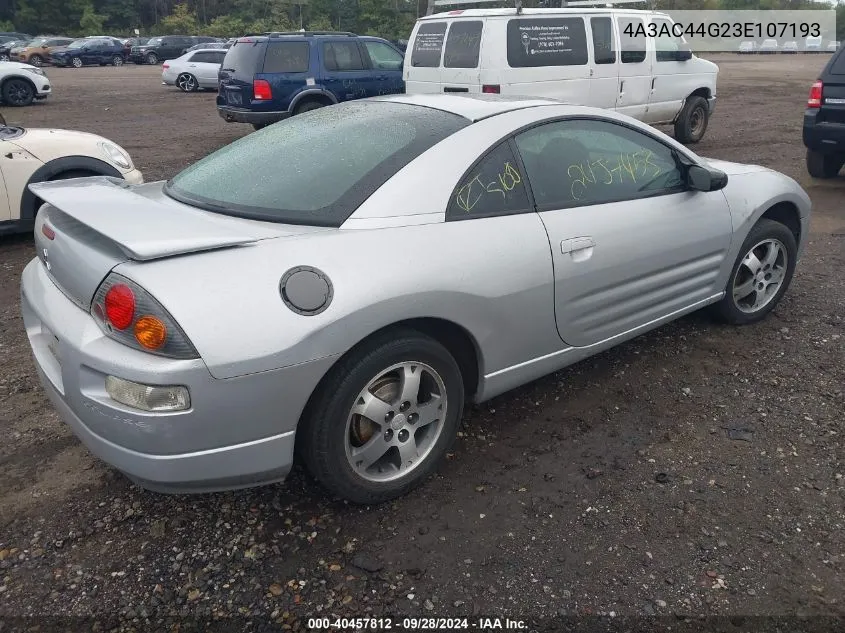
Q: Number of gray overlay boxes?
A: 1